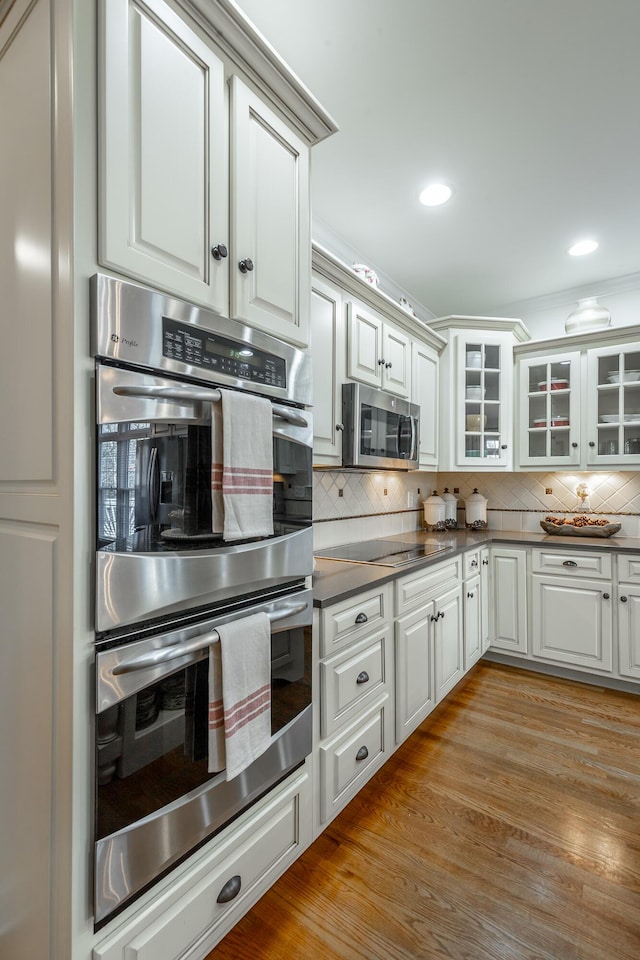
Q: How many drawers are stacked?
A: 3